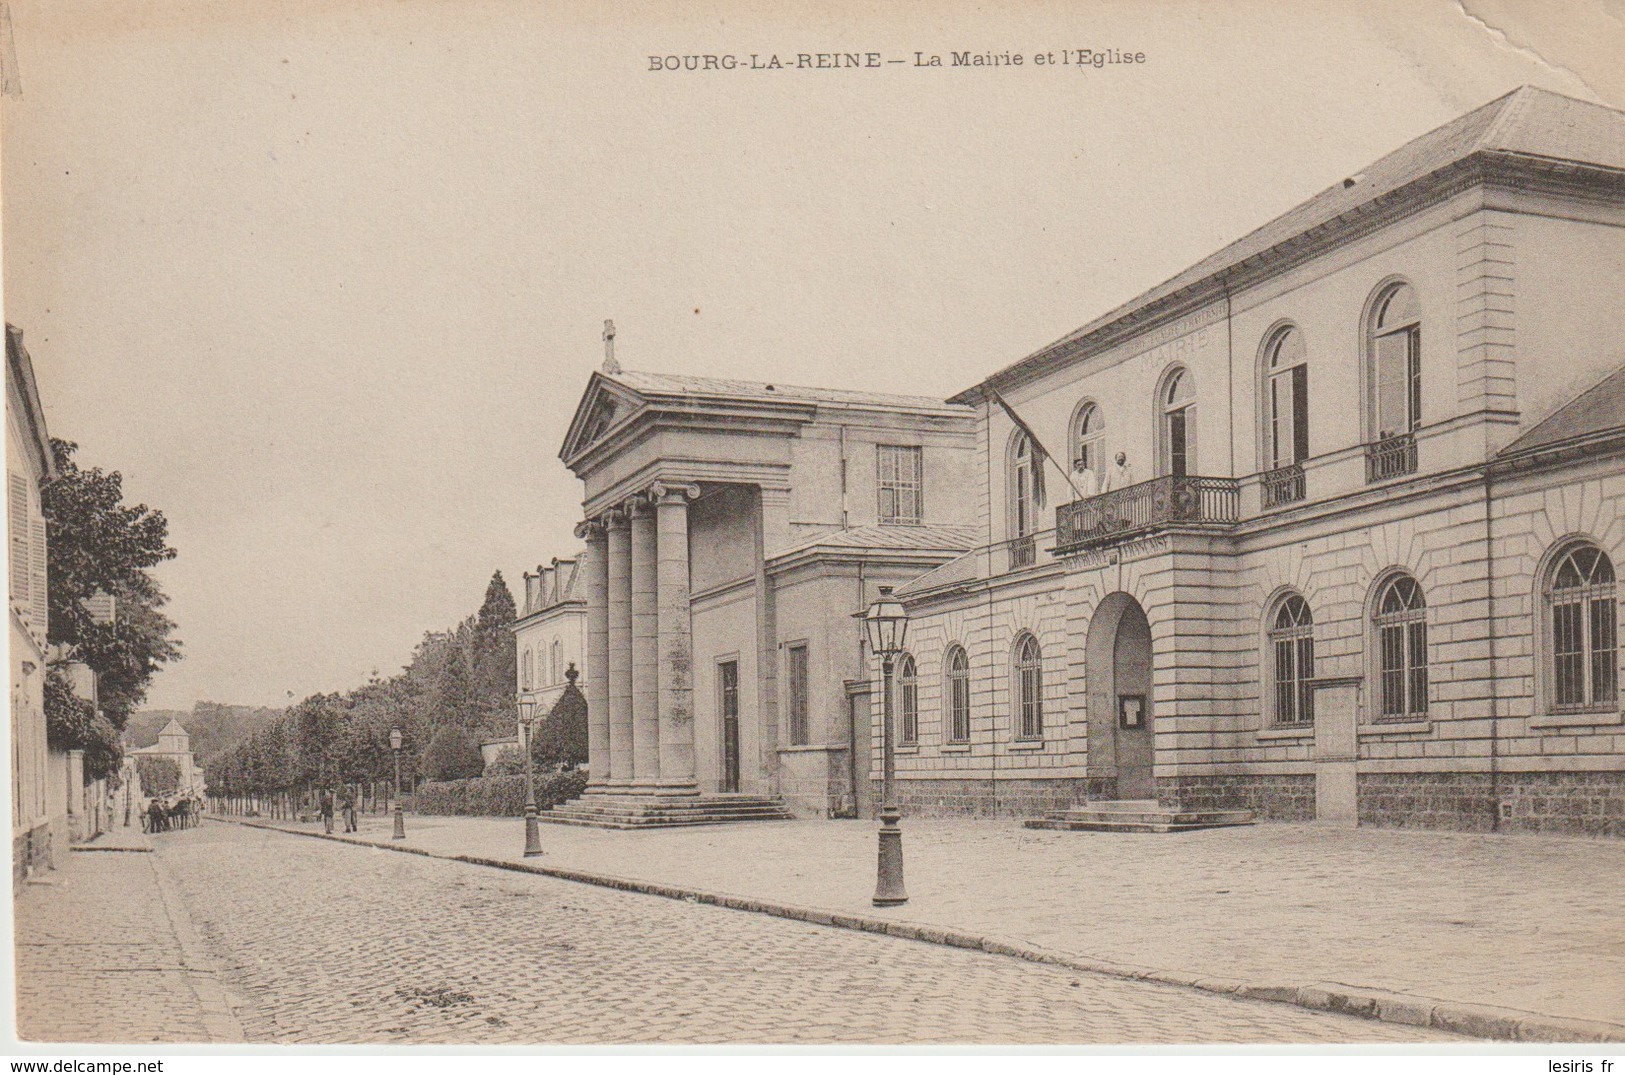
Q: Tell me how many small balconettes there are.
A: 3